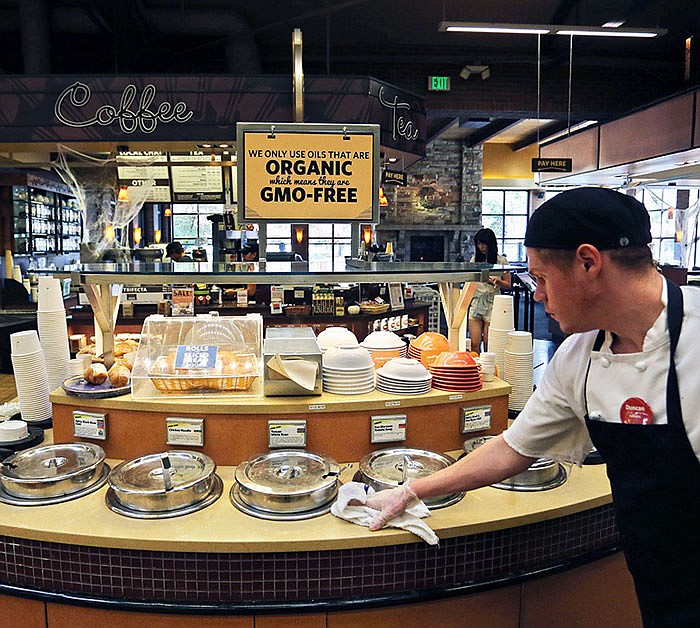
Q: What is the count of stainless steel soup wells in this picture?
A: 5